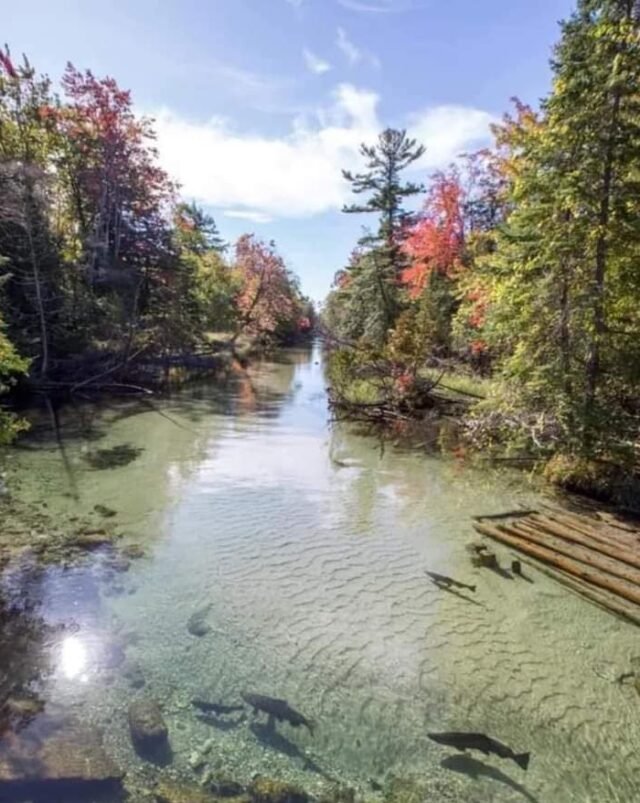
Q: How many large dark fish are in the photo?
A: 4